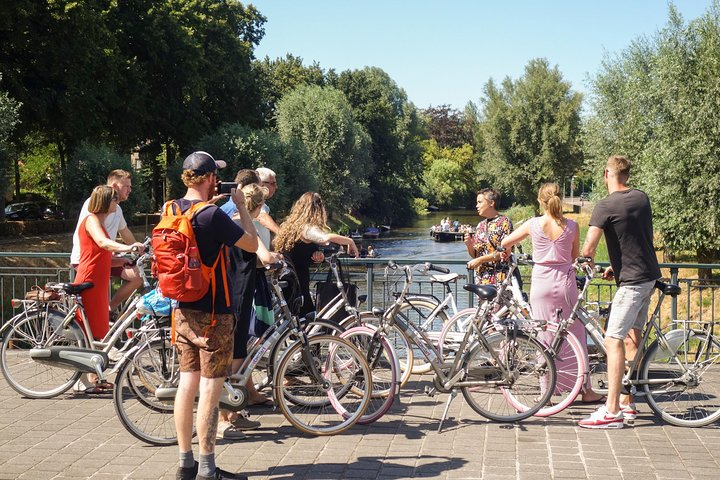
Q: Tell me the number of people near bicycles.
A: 10